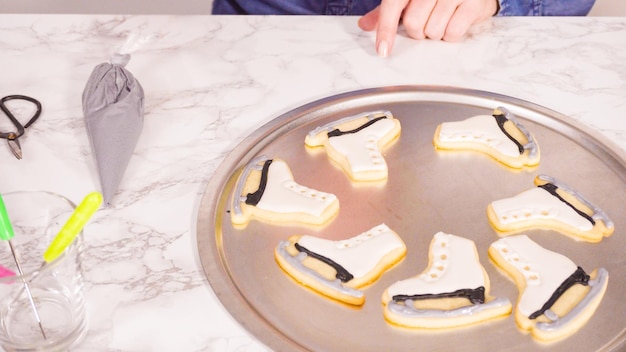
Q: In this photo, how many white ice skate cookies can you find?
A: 7